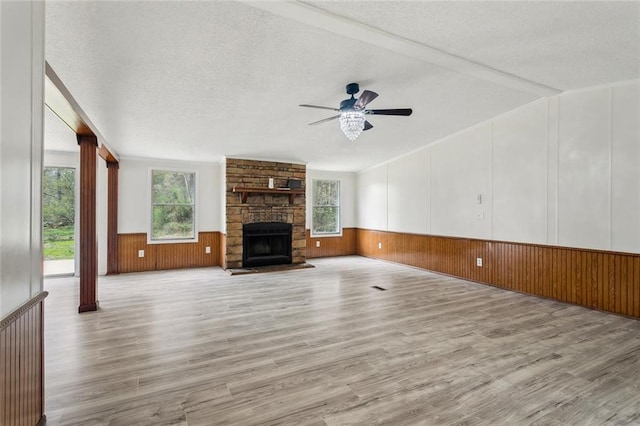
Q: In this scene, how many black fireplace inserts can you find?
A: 1